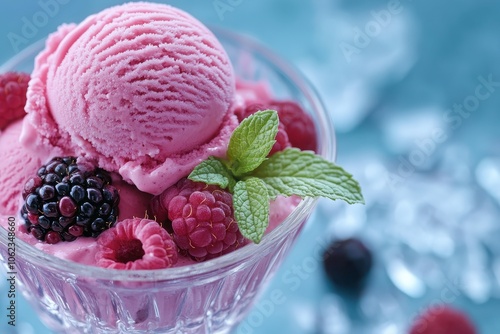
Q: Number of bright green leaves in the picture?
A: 4